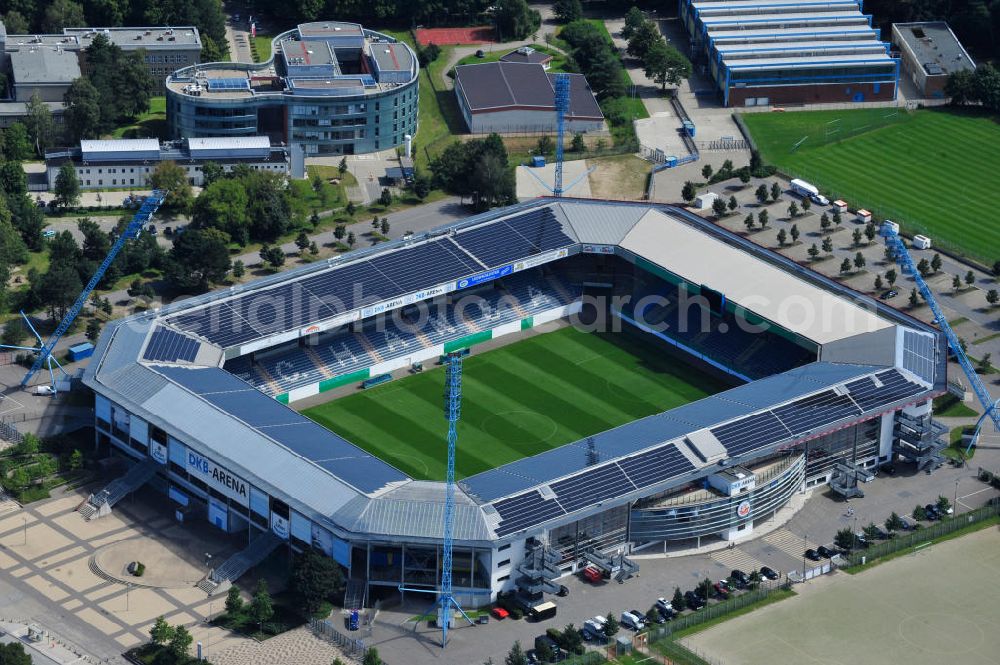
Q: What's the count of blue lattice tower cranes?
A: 4